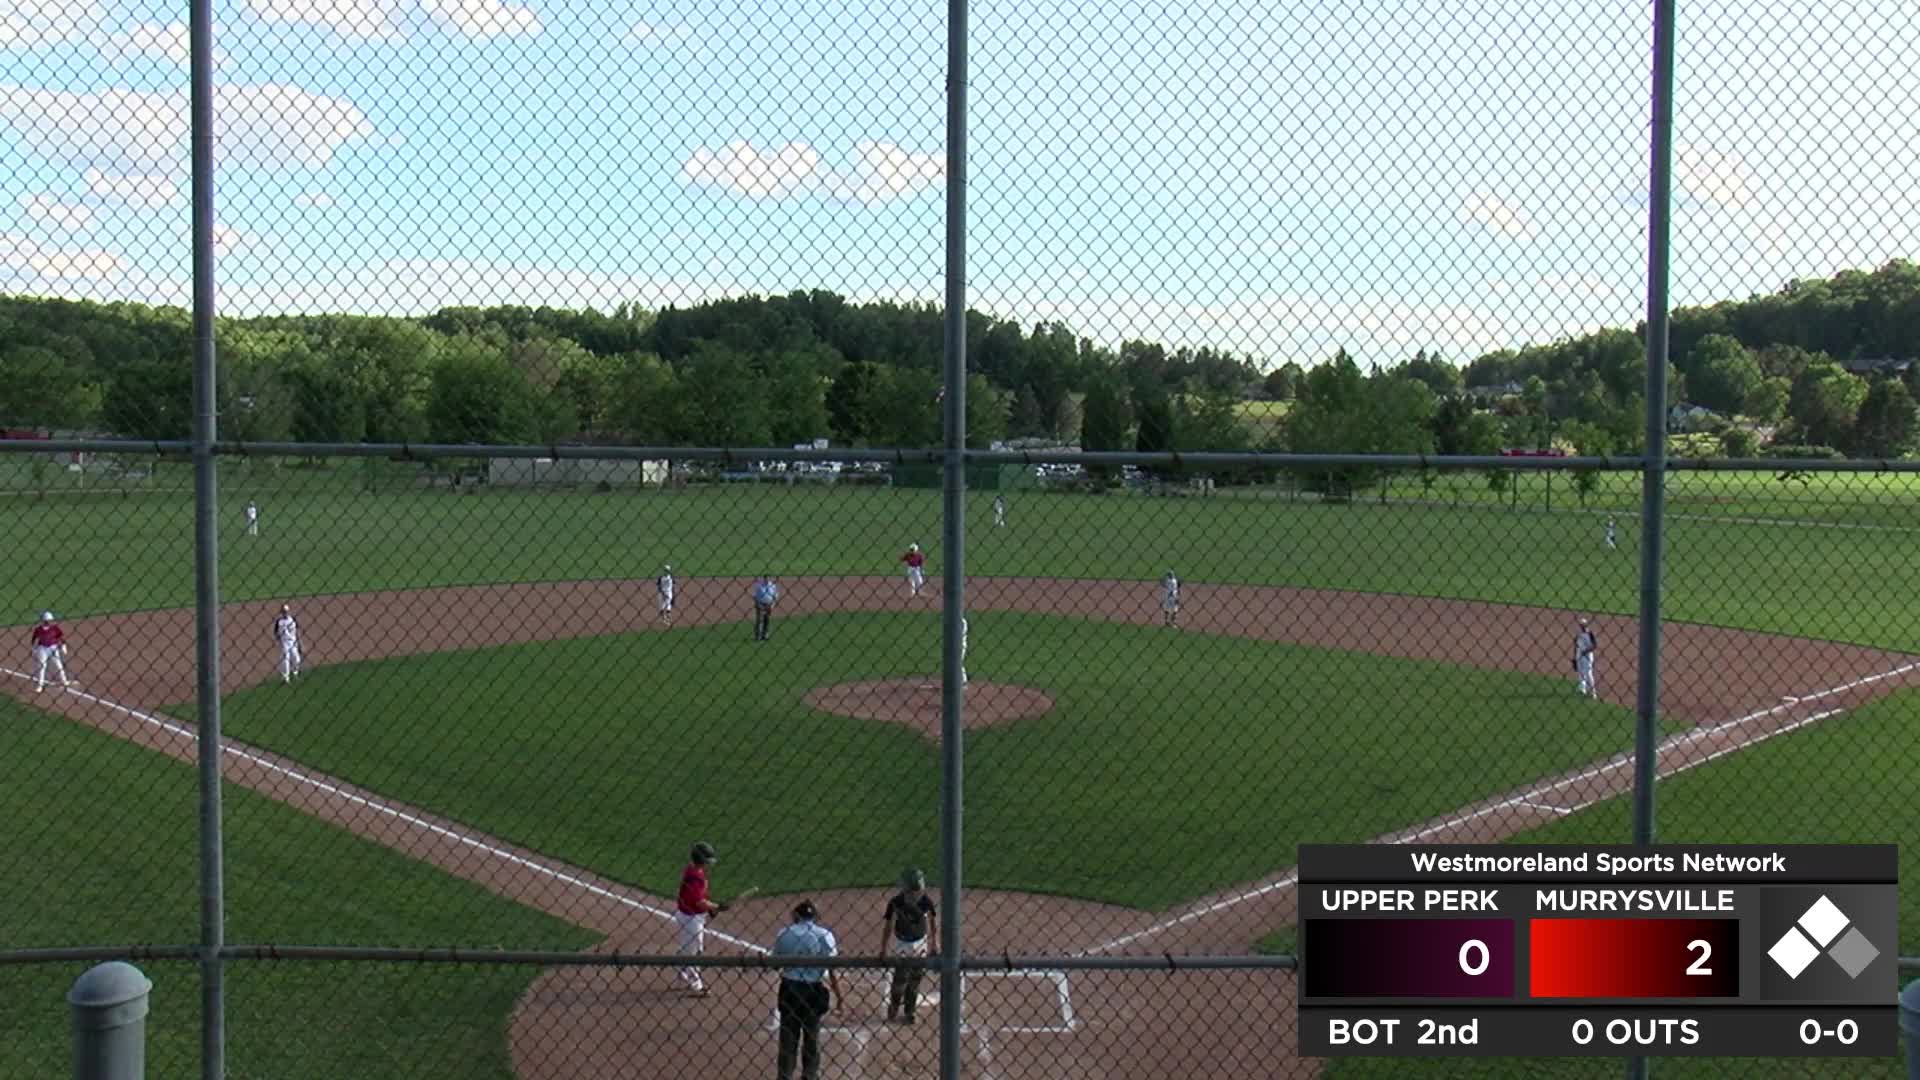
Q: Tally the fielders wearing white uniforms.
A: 8